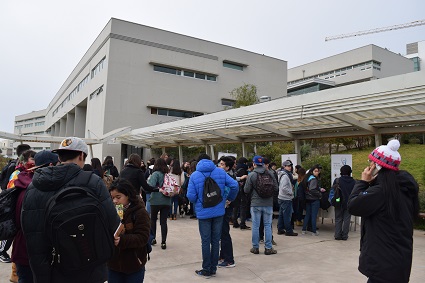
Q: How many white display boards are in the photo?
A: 3